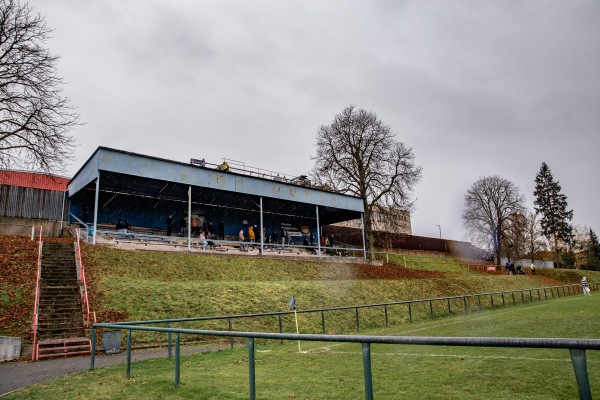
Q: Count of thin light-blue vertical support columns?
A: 5